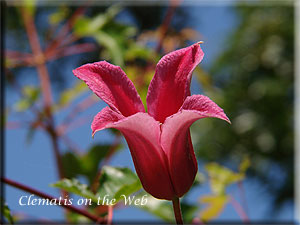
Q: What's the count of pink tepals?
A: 4